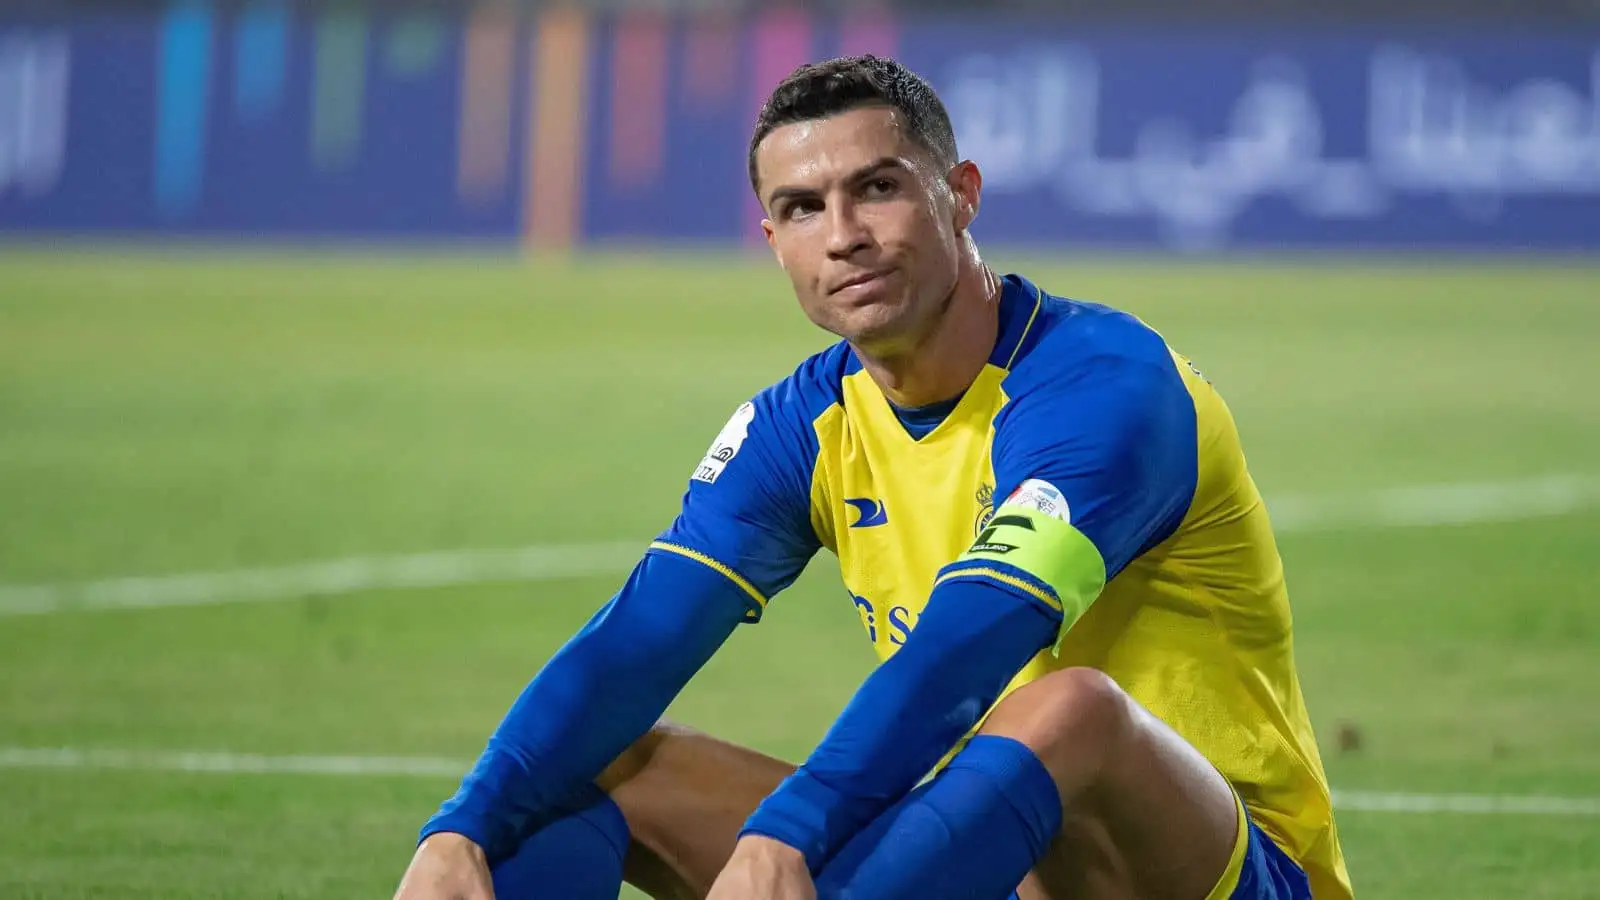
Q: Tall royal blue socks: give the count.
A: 2